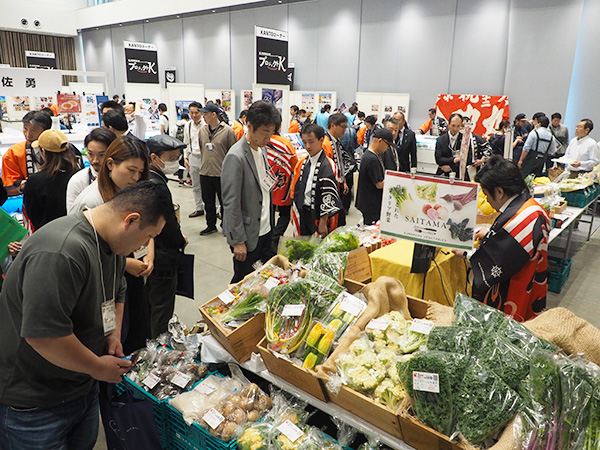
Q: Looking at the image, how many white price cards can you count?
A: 12